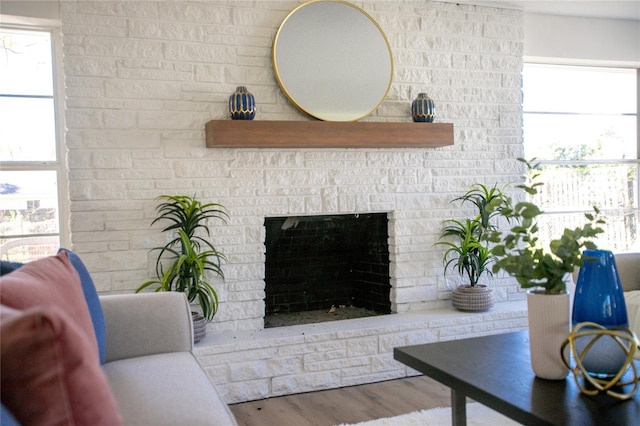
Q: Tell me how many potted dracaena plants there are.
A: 2